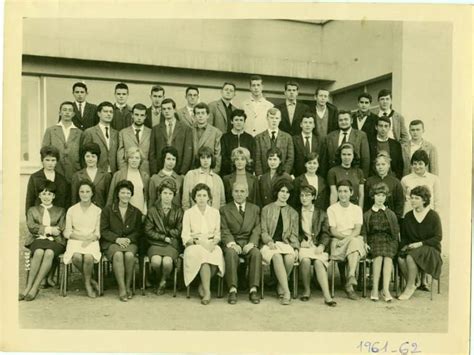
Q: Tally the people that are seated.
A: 11